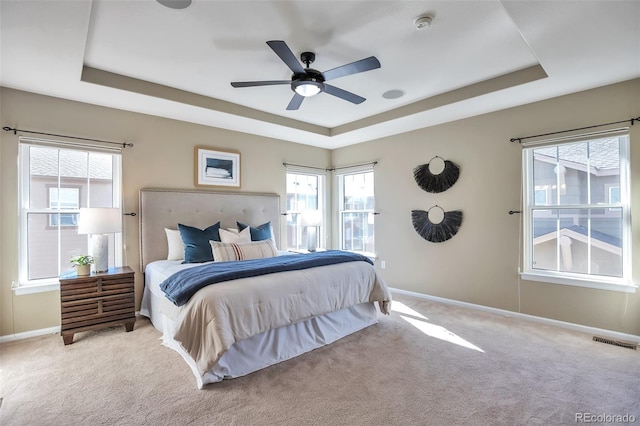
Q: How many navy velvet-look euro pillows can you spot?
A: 2